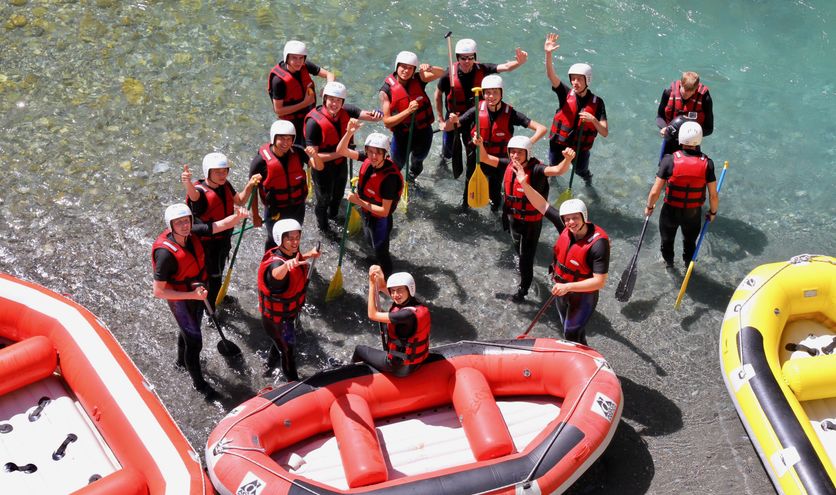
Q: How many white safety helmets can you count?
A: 15